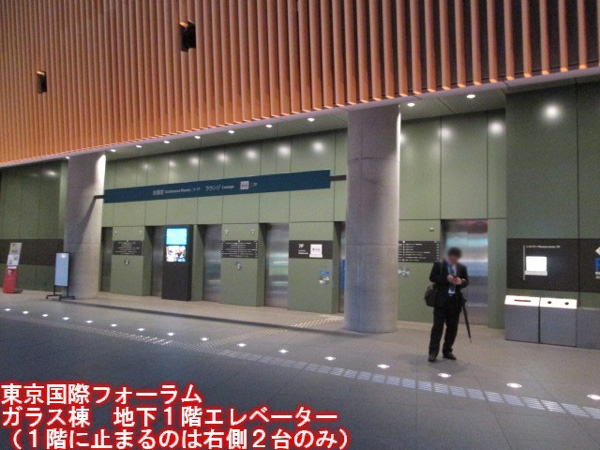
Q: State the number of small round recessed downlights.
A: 10